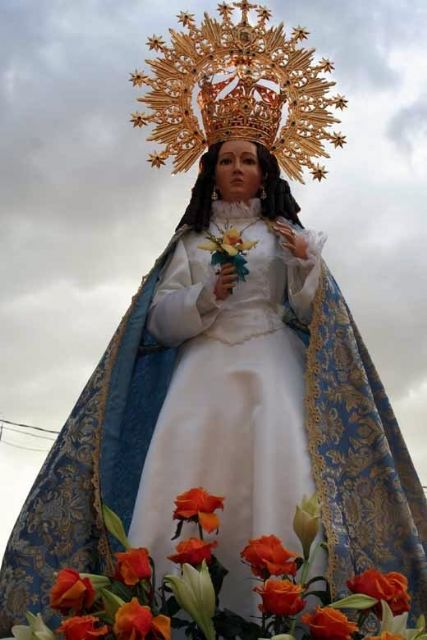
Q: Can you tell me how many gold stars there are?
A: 12